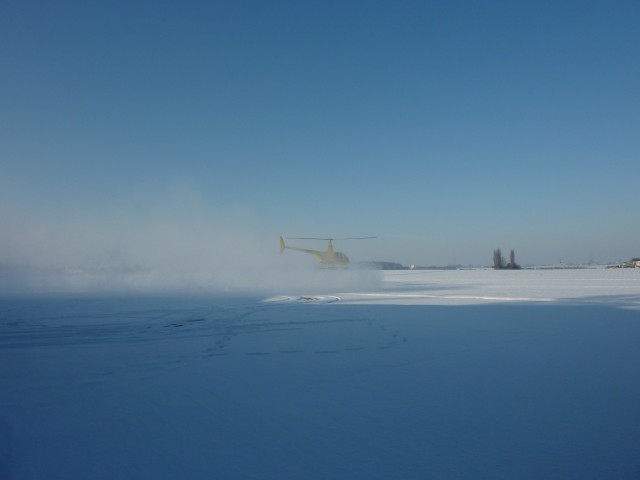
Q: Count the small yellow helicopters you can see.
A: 1